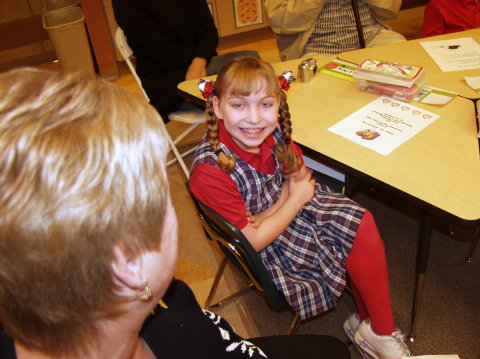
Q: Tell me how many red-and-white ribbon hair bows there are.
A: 2